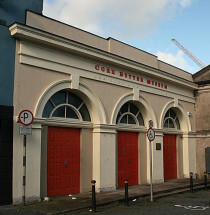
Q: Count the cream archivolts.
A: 3